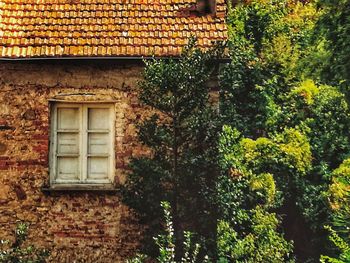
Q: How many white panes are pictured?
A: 6